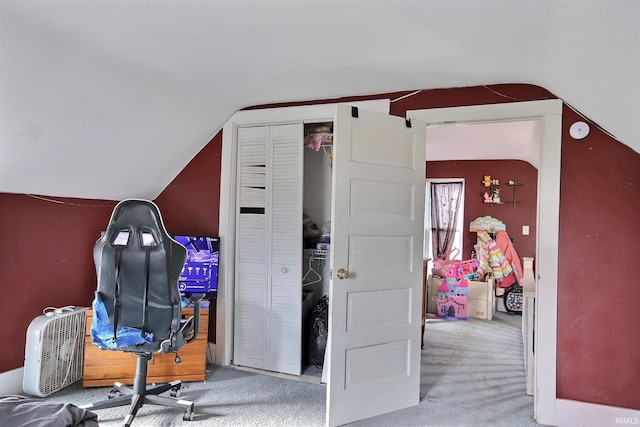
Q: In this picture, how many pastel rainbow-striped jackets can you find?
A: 1